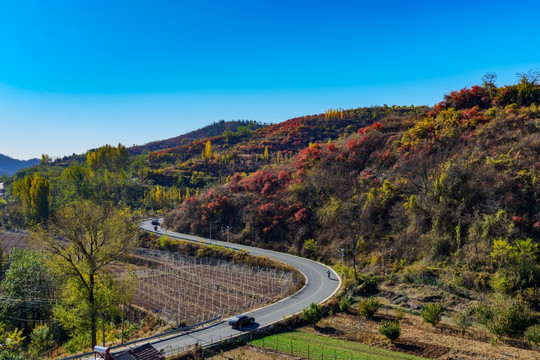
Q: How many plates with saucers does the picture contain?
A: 0